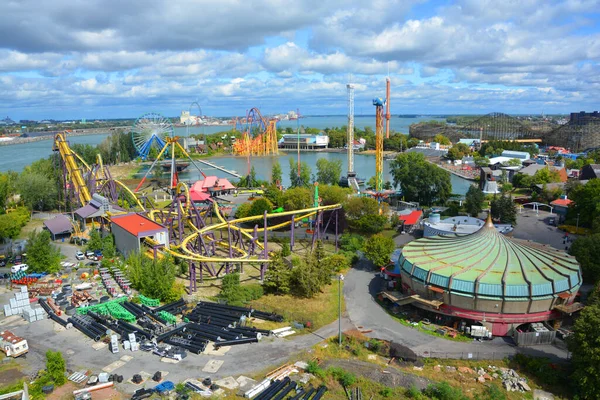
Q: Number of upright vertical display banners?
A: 0